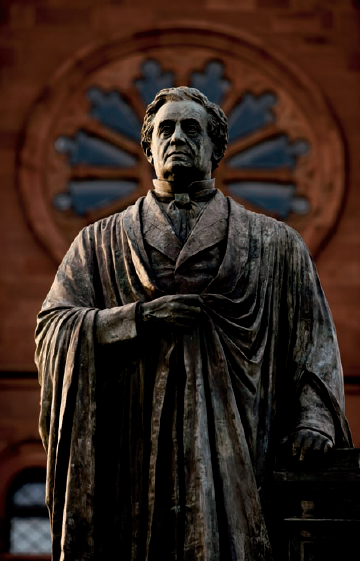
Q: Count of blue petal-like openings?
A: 8